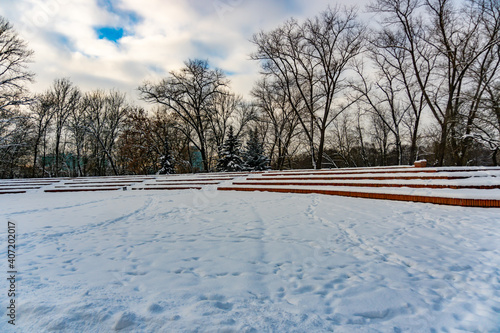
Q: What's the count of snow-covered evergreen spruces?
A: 3